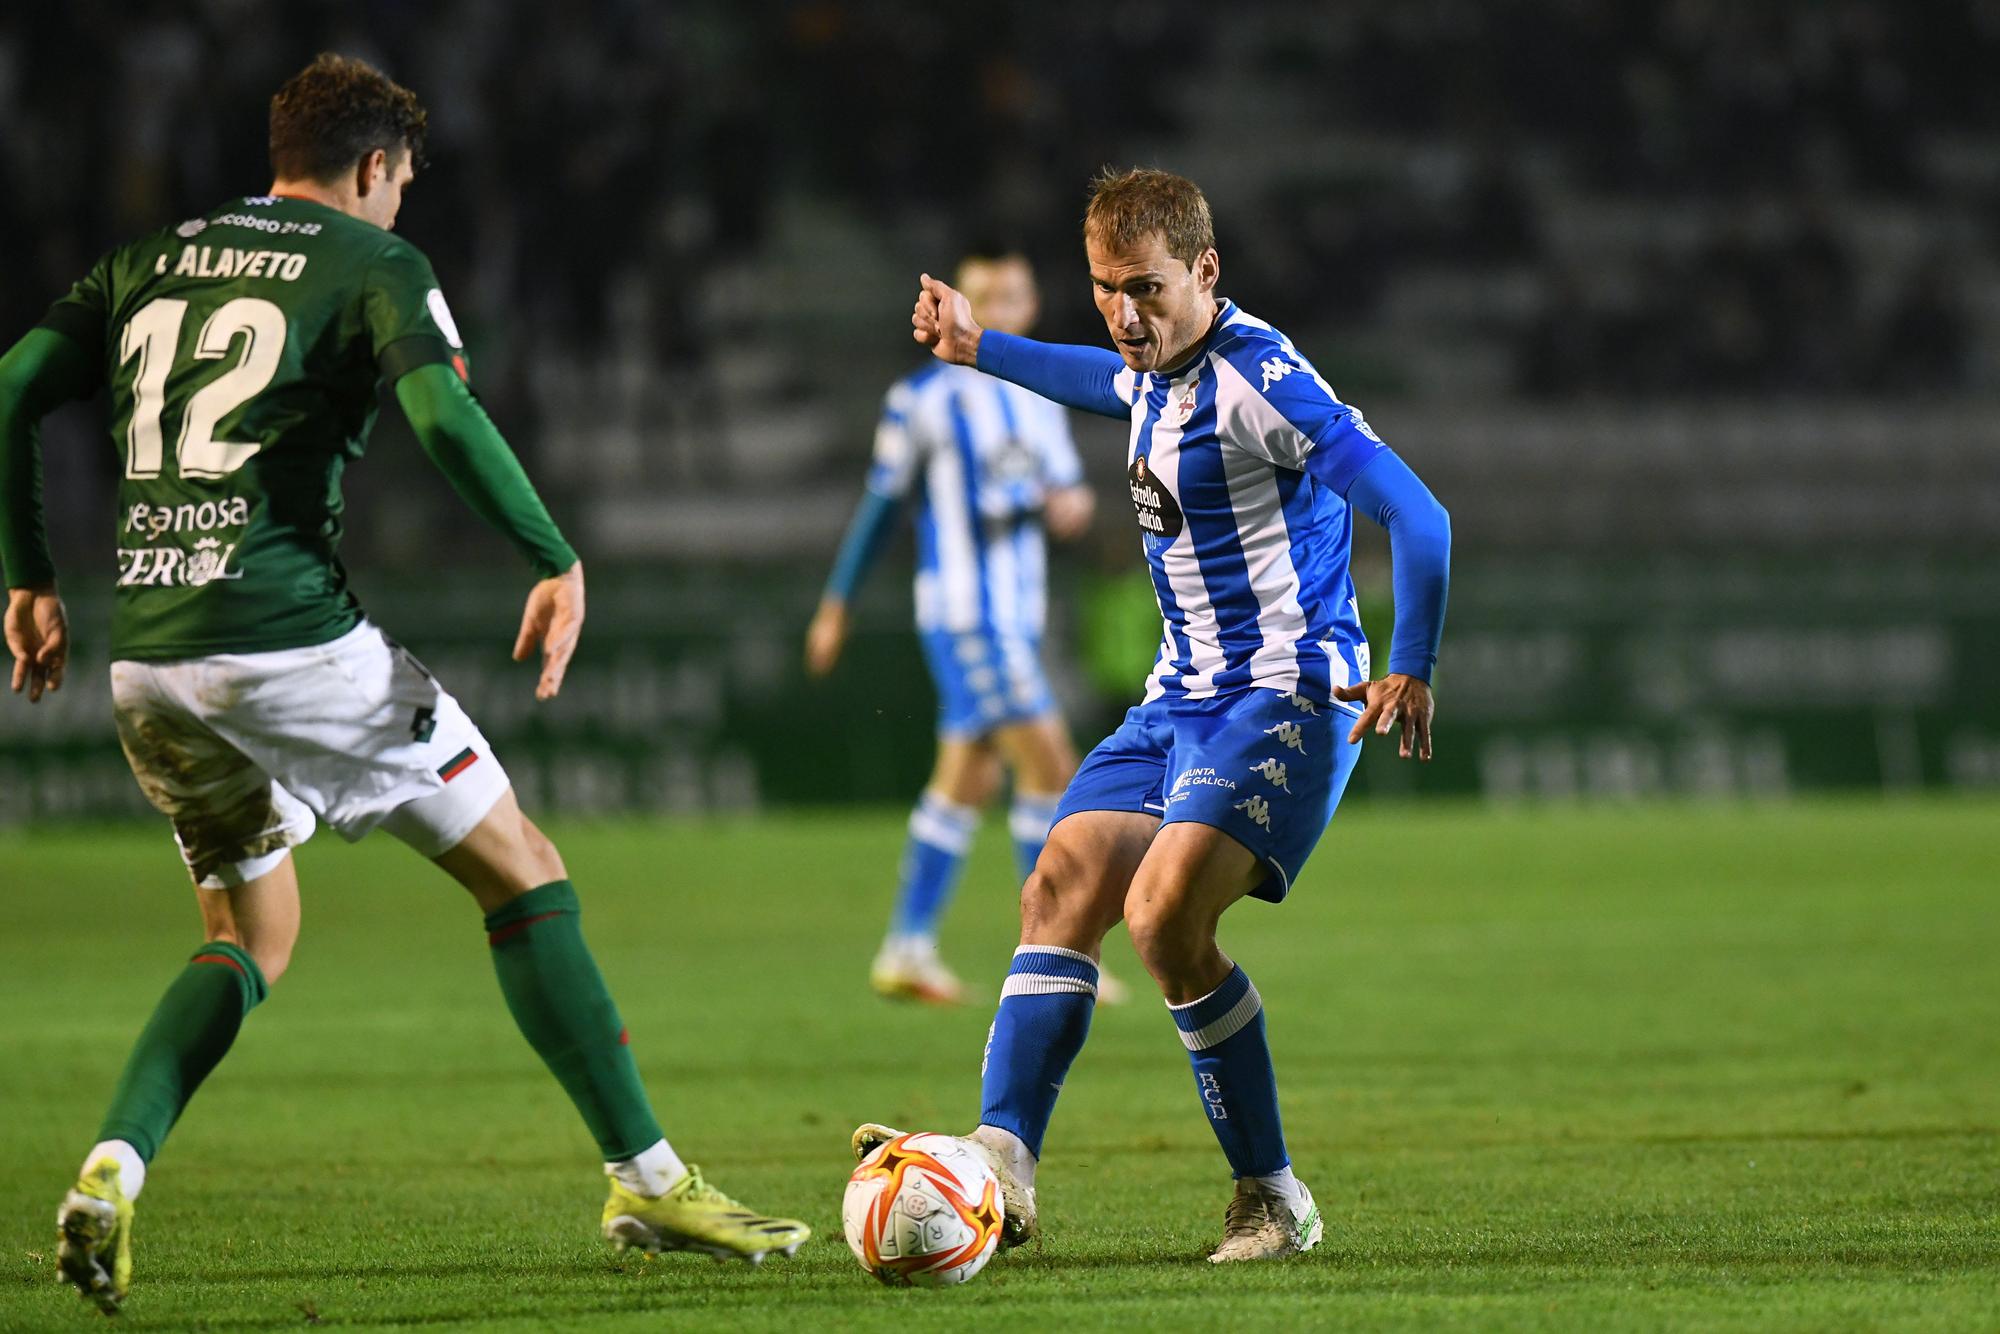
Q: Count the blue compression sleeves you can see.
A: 3